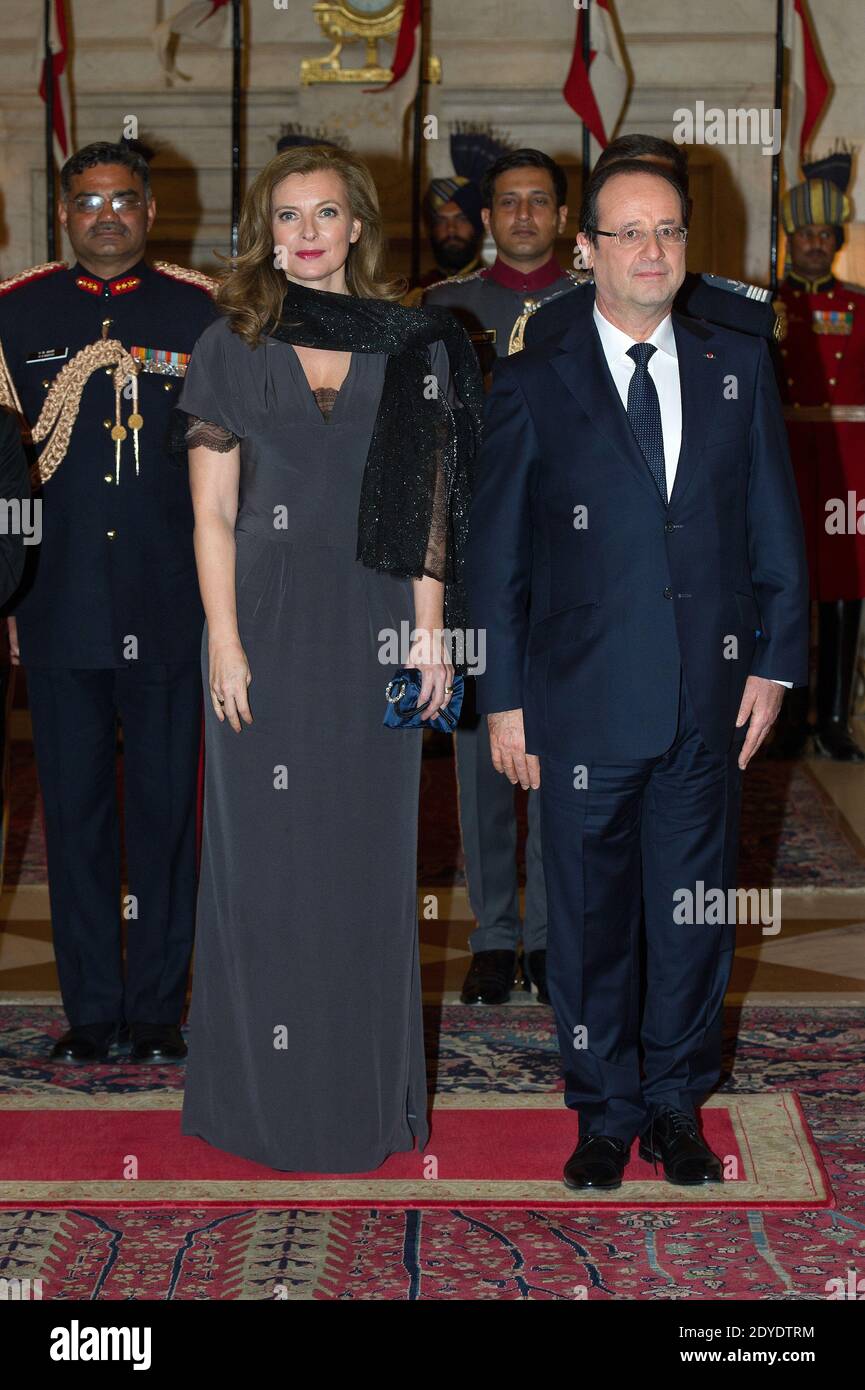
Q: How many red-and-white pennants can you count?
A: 5